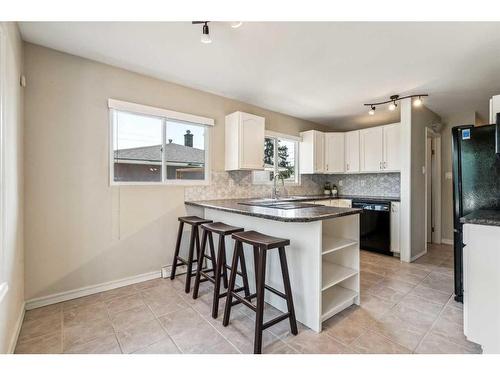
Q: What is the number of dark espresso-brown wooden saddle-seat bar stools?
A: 3